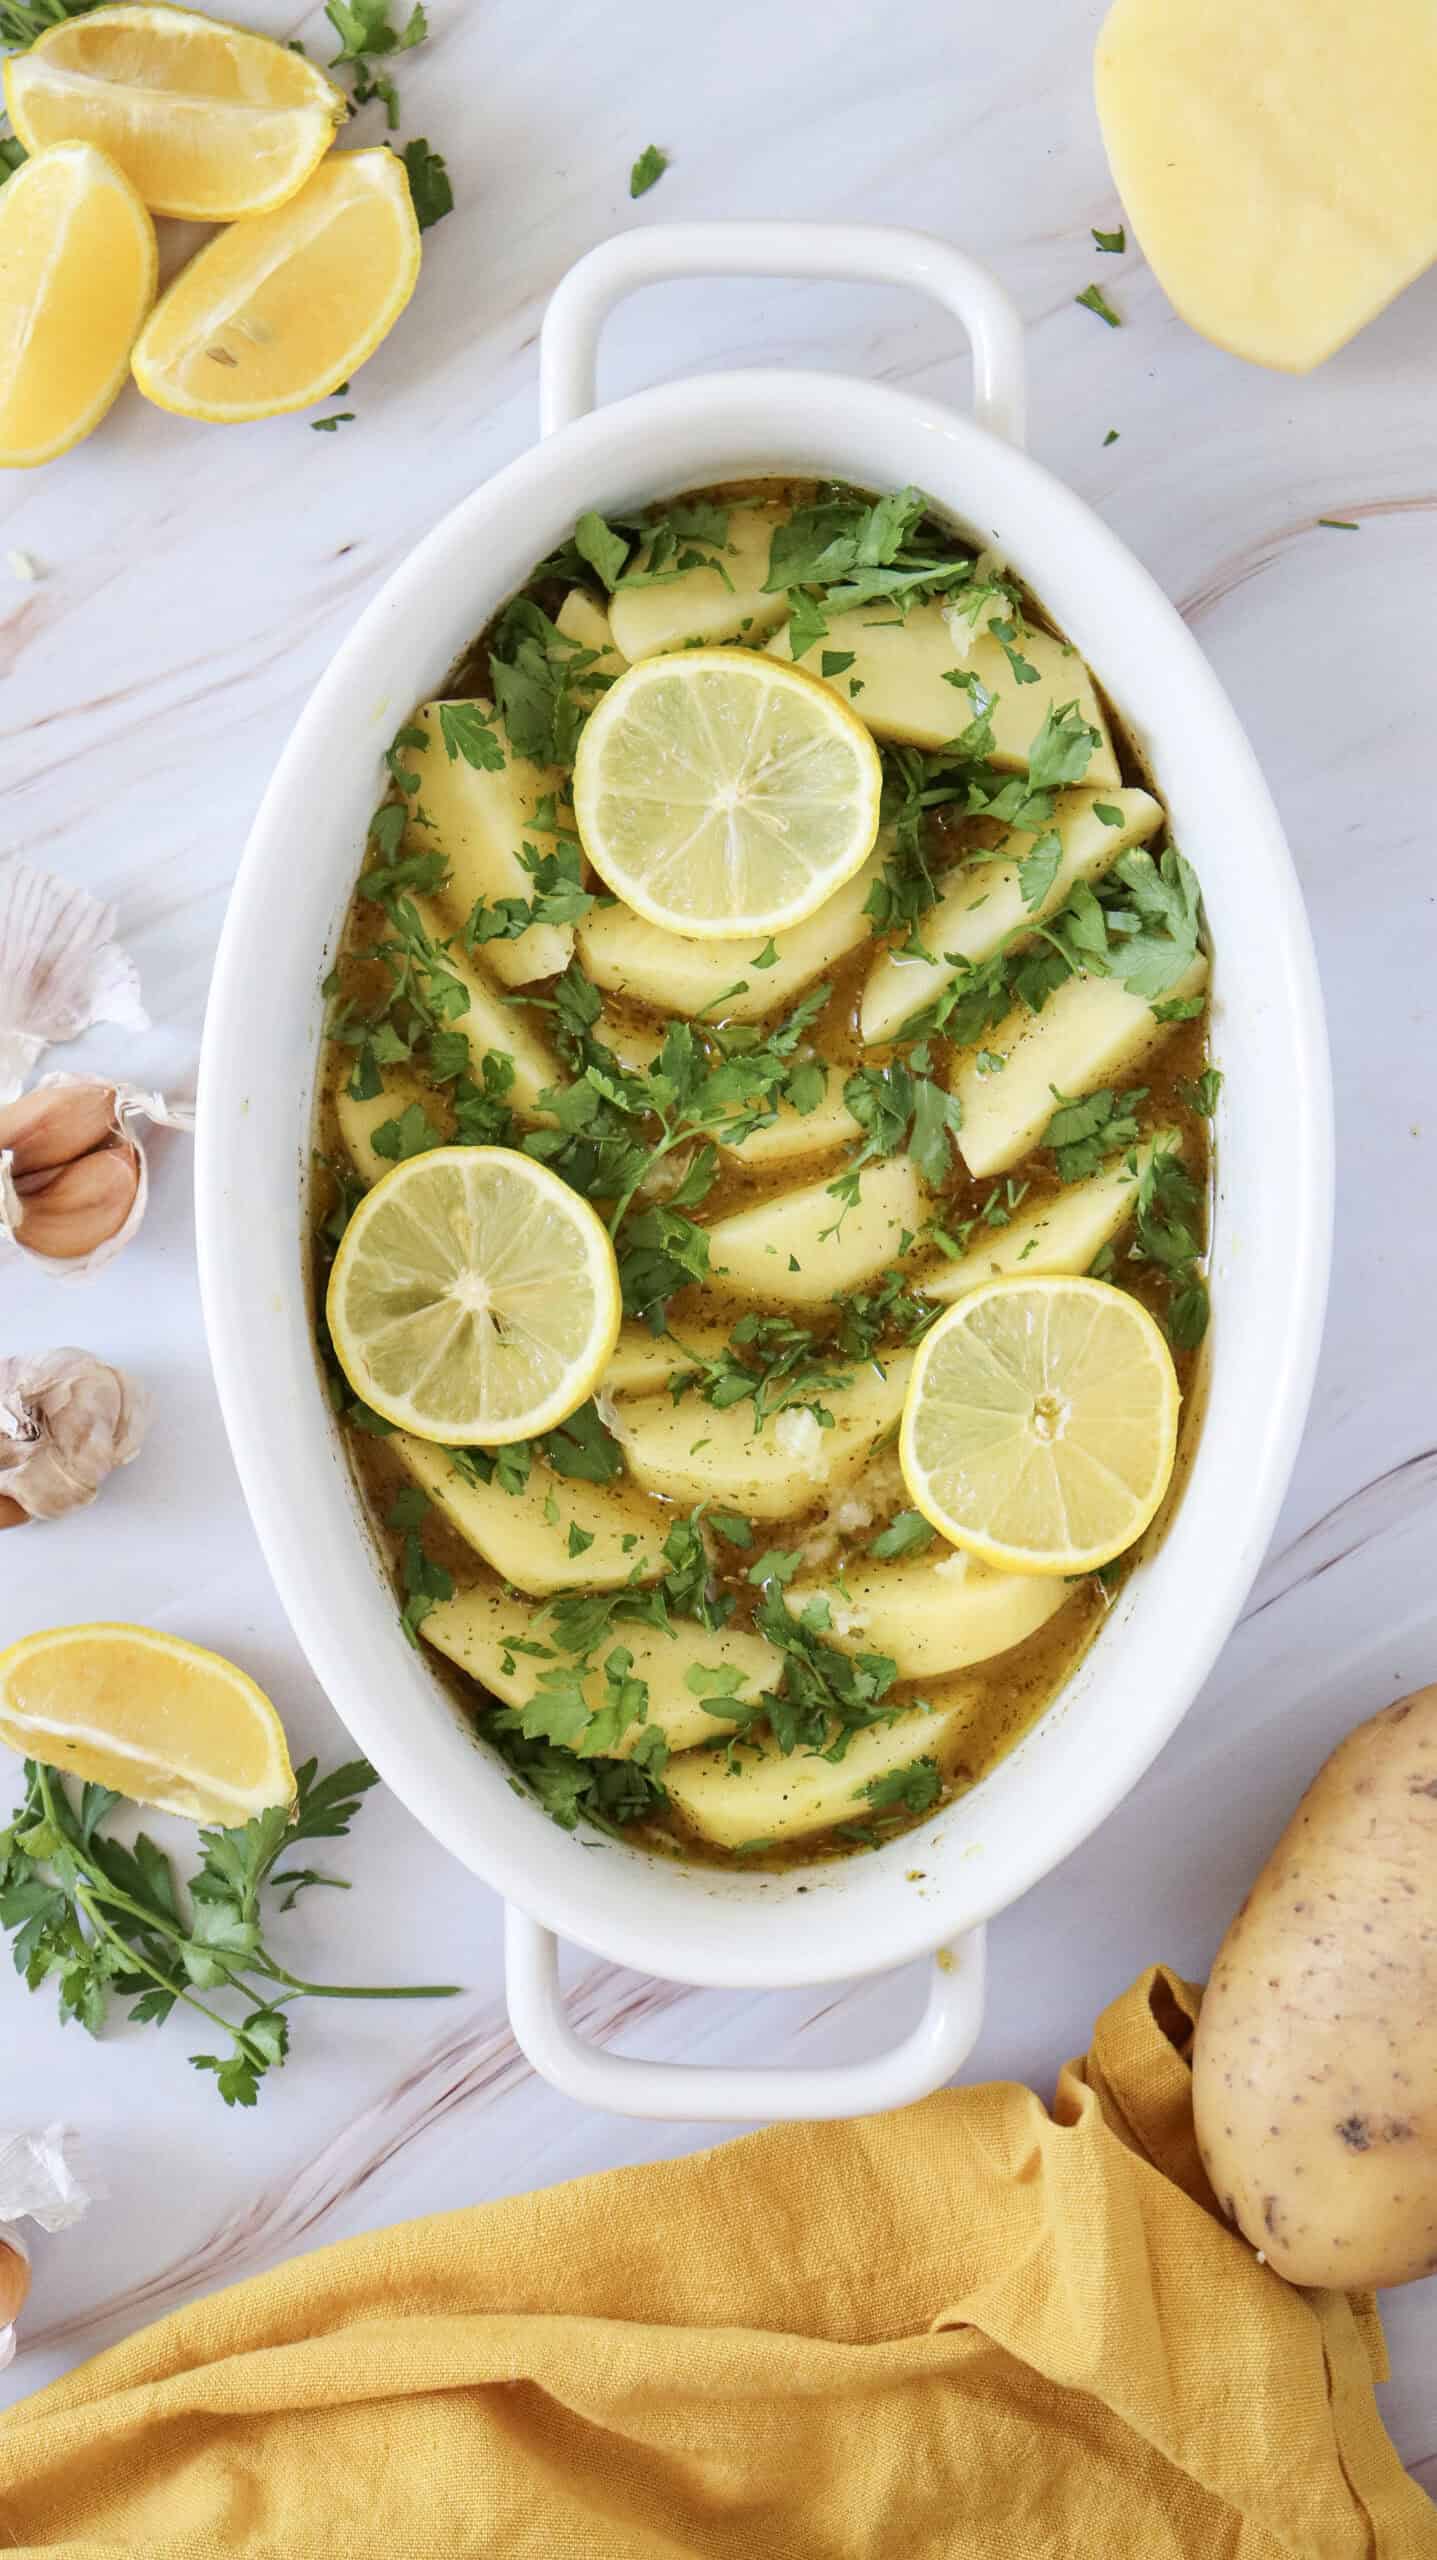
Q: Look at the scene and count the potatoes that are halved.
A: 1